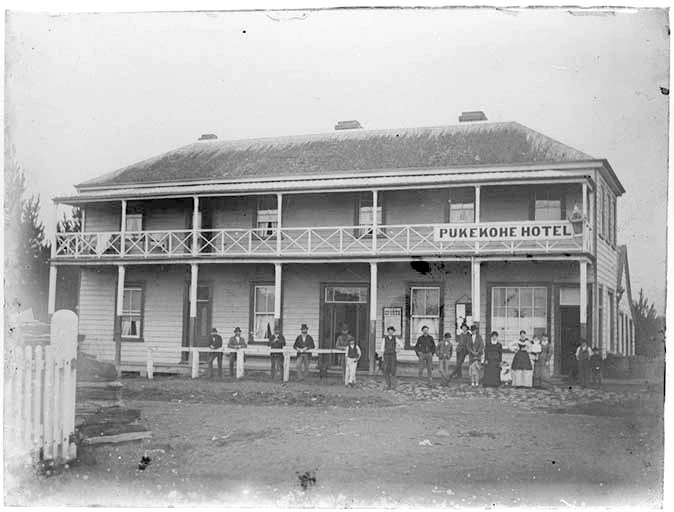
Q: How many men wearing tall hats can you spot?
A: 1